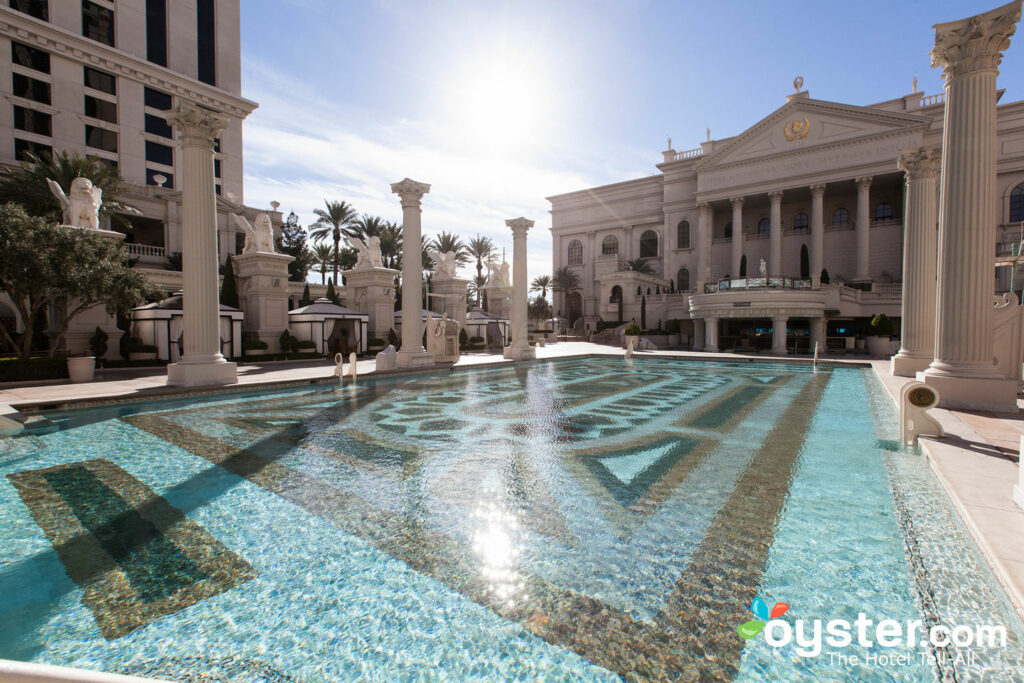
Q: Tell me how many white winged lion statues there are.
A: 5